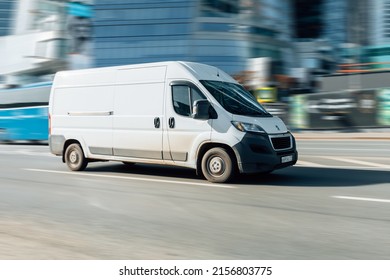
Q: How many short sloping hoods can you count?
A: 1